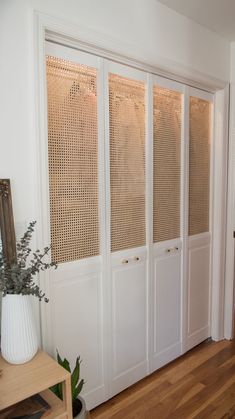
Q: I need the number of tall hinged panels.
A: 4